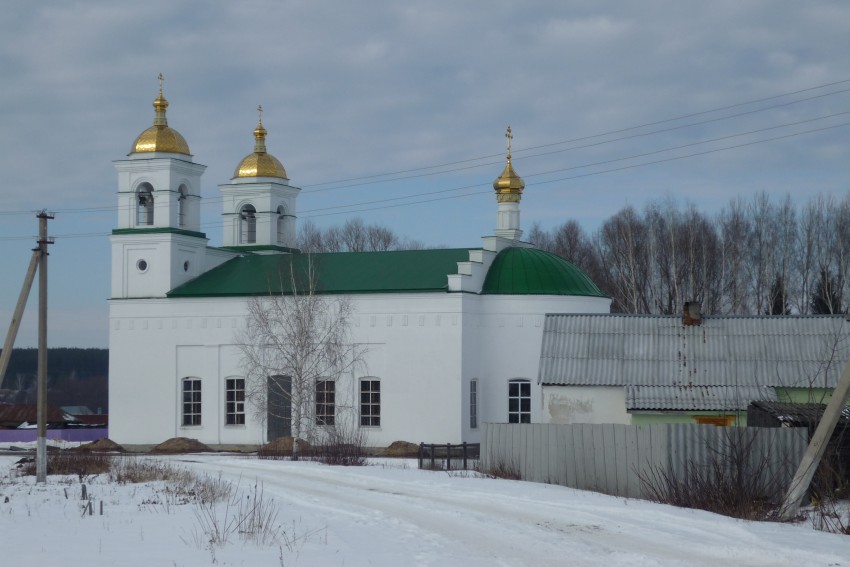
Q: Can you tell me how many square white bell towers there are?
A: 2